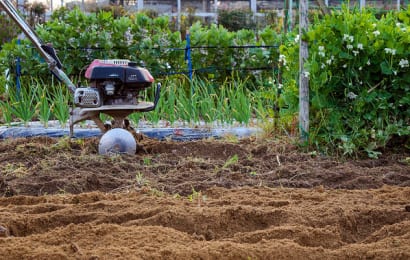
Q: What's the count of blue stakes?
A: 2